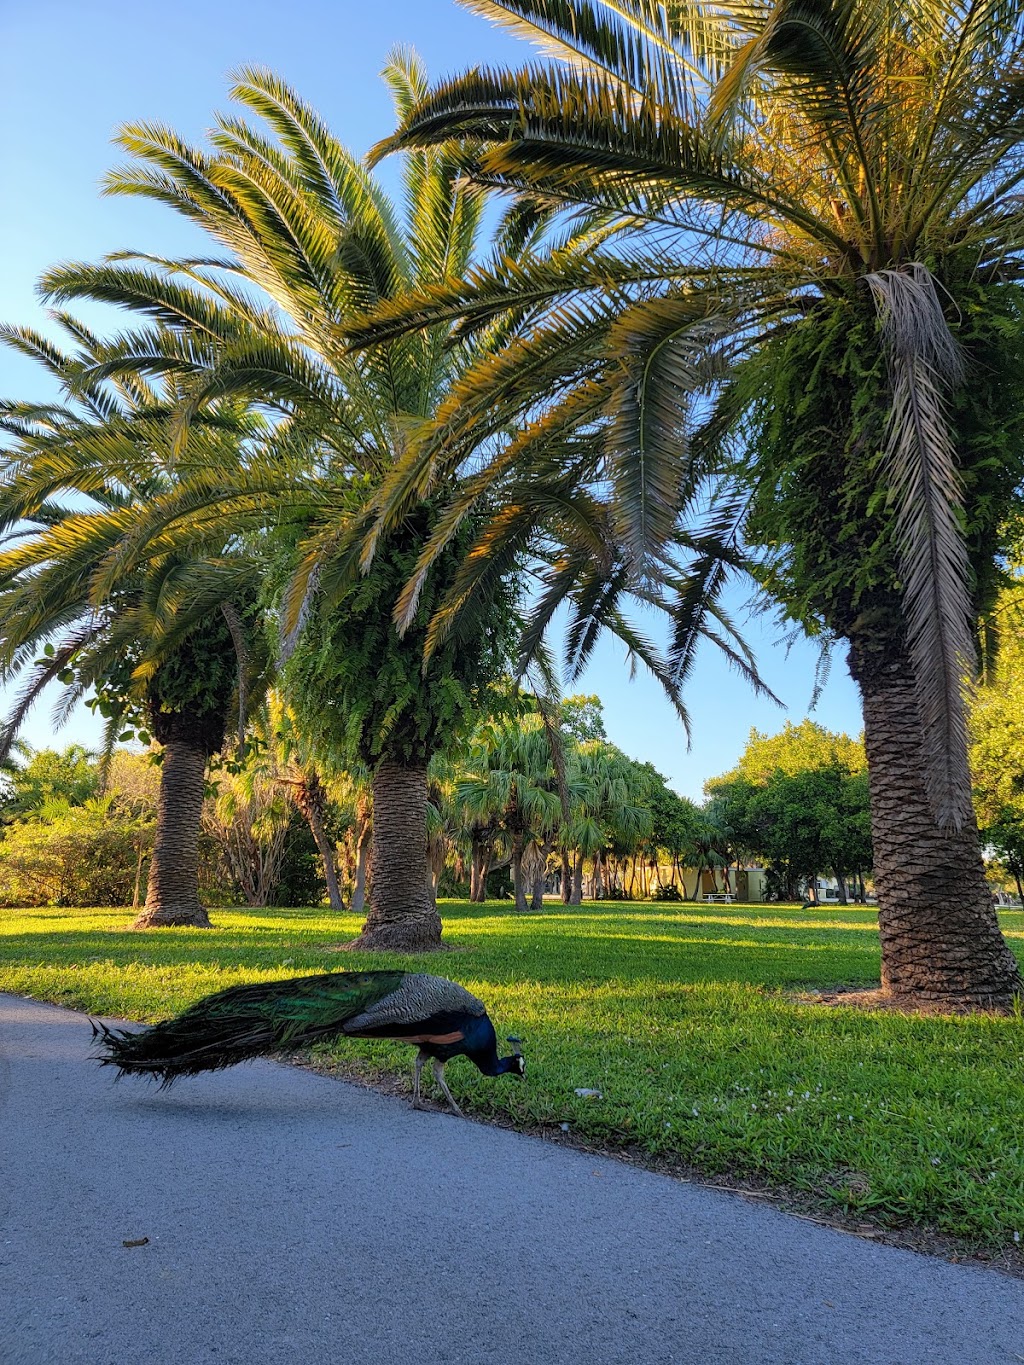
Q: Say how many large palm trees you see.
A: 3